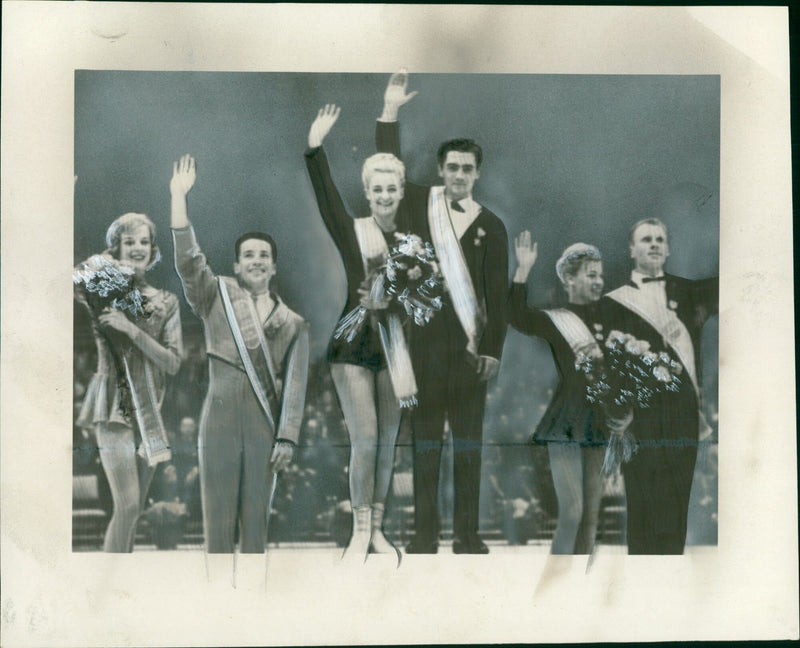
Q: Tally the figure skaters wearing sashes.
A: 6